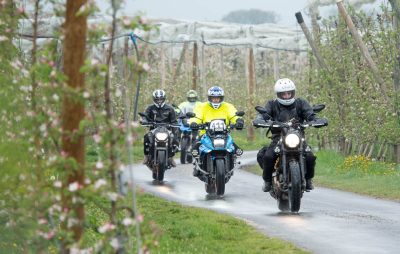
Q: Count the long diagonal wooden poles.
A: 2